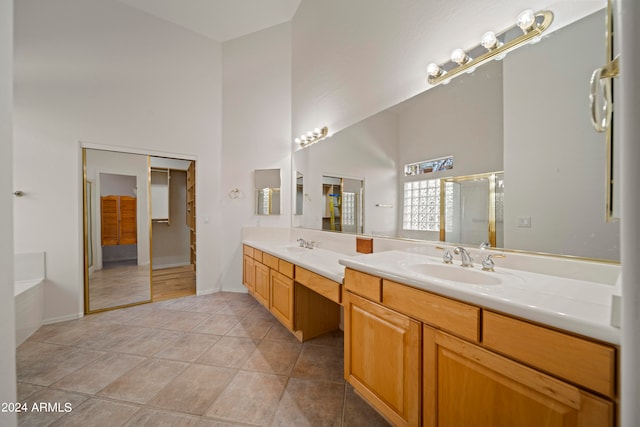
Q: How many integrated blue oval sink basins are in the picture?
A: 0